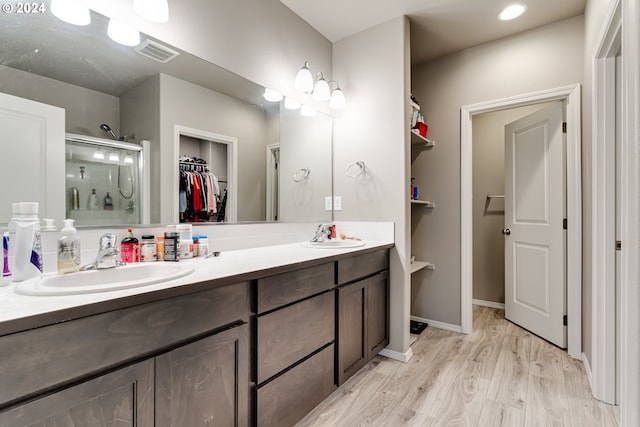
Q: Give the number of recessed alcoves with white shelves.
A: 1